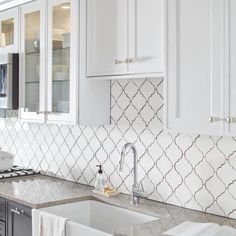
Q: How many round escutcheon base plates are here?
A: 1